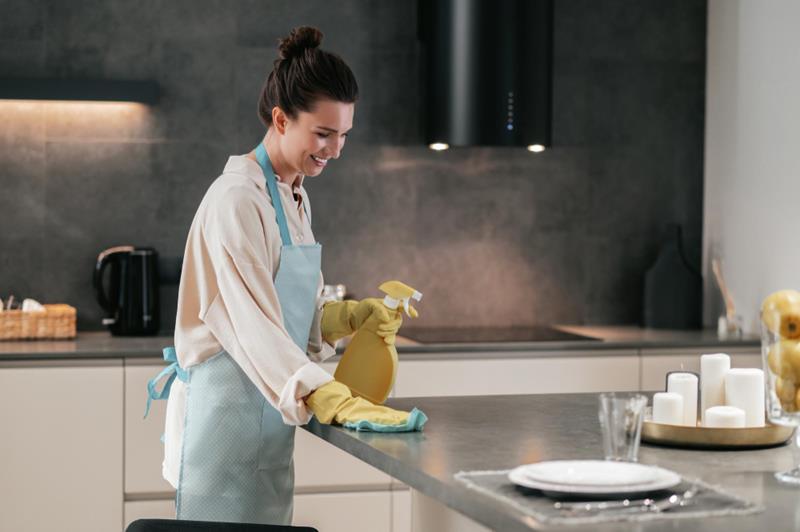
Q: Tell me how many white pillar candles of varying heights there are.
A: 5